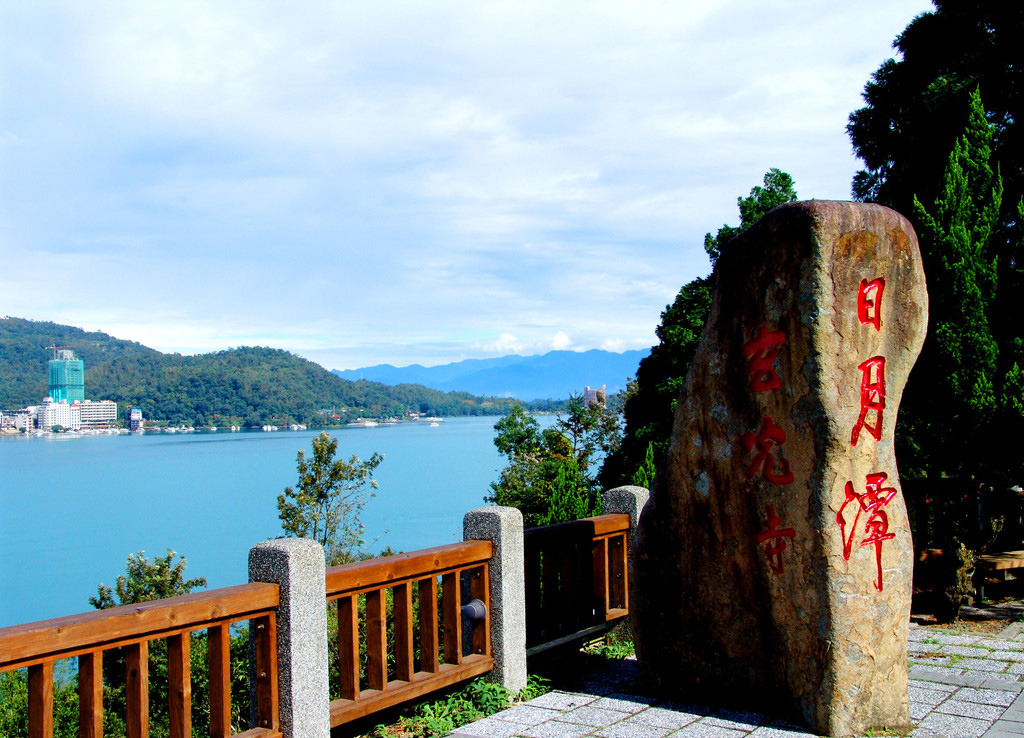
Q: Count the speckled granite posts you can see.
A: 3